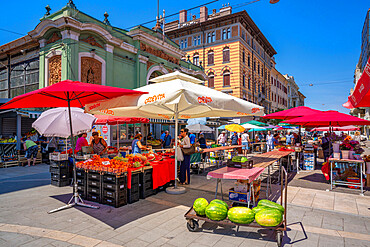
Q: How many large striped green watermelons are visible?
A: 7